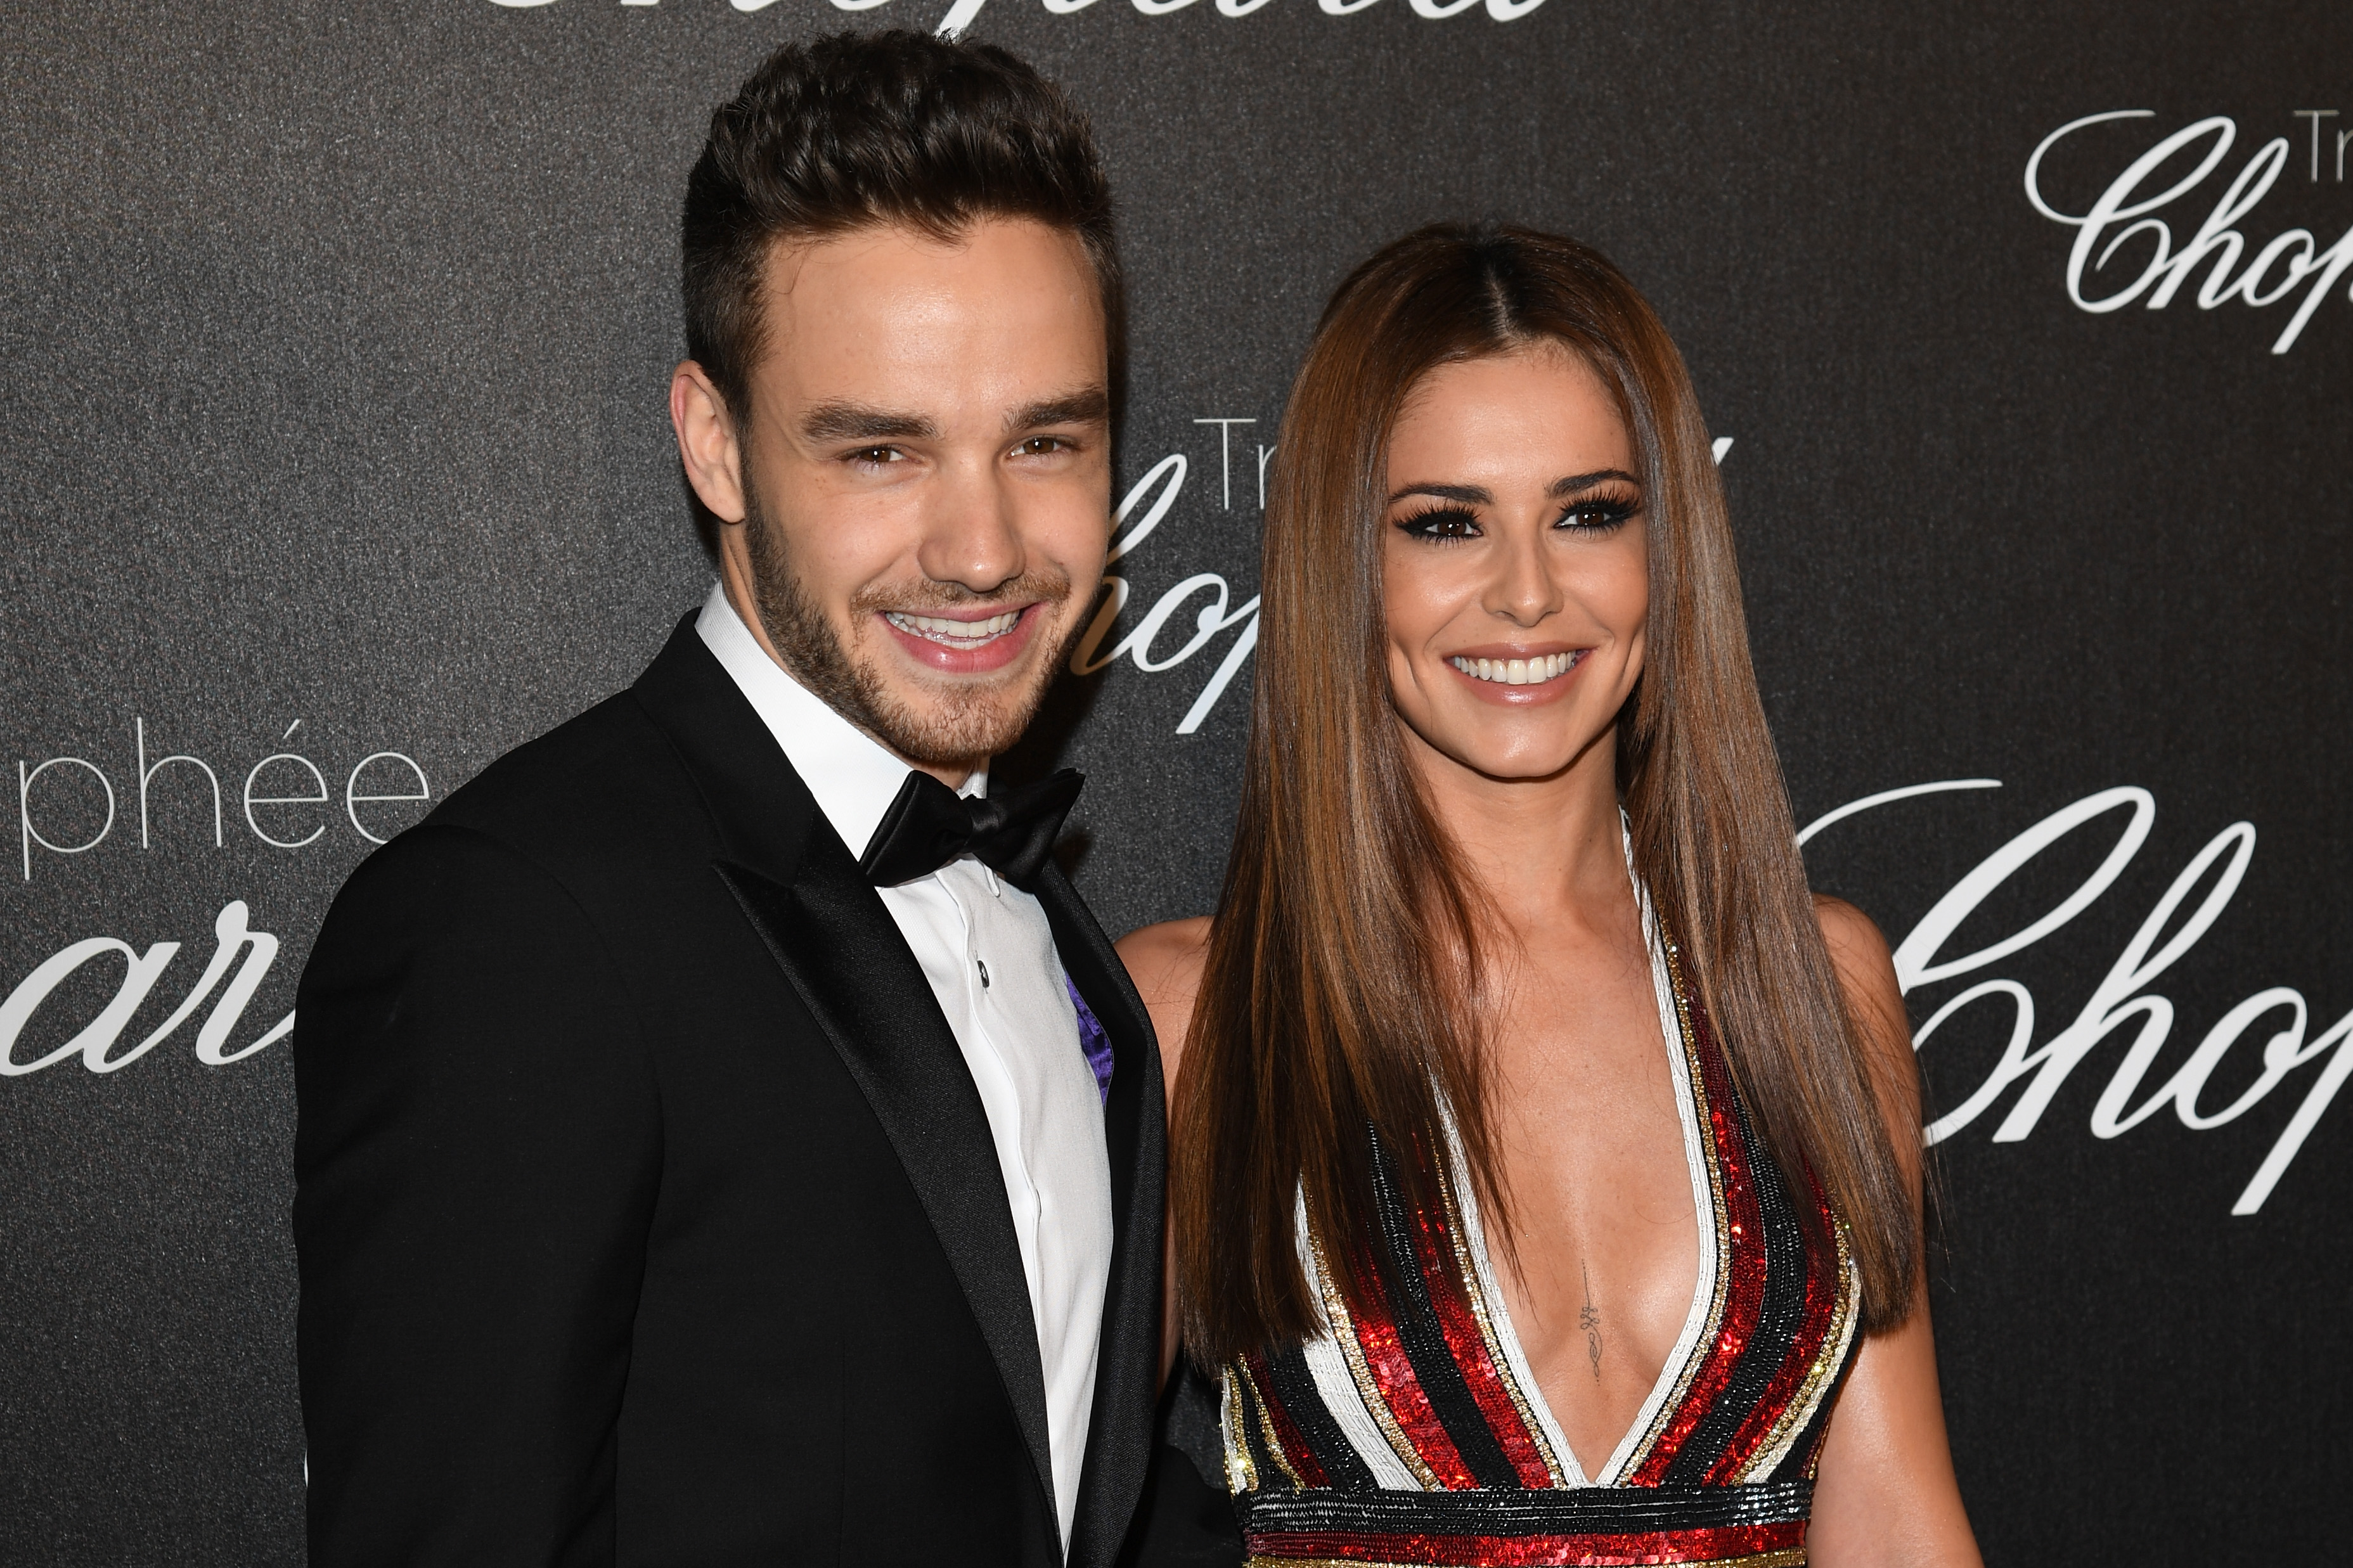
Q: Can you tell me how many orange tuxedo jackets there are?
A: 0